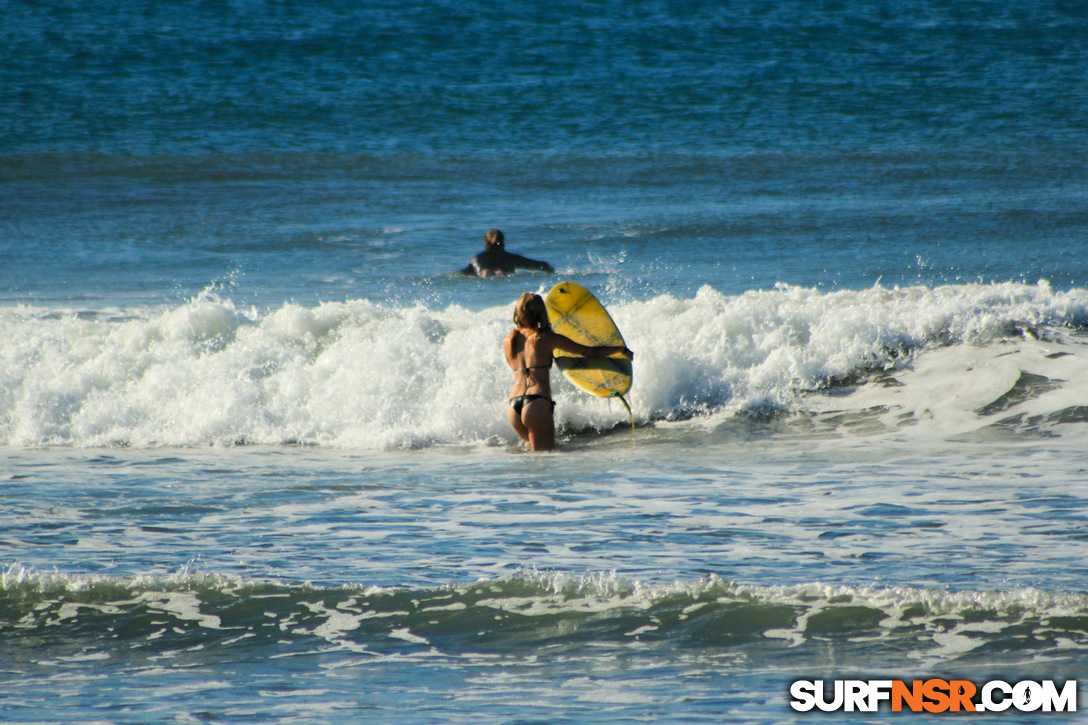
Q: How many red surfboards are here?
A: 0